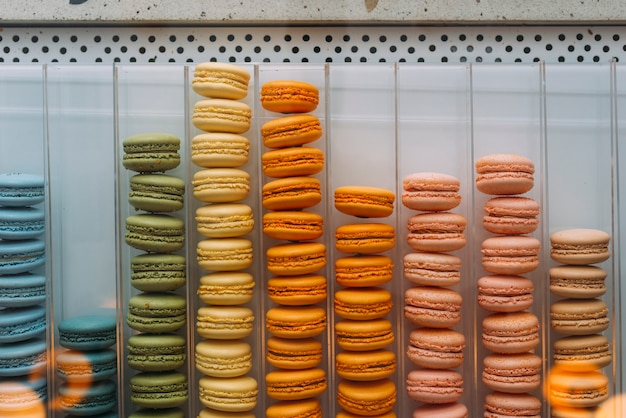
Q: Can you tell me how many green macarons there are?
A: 8